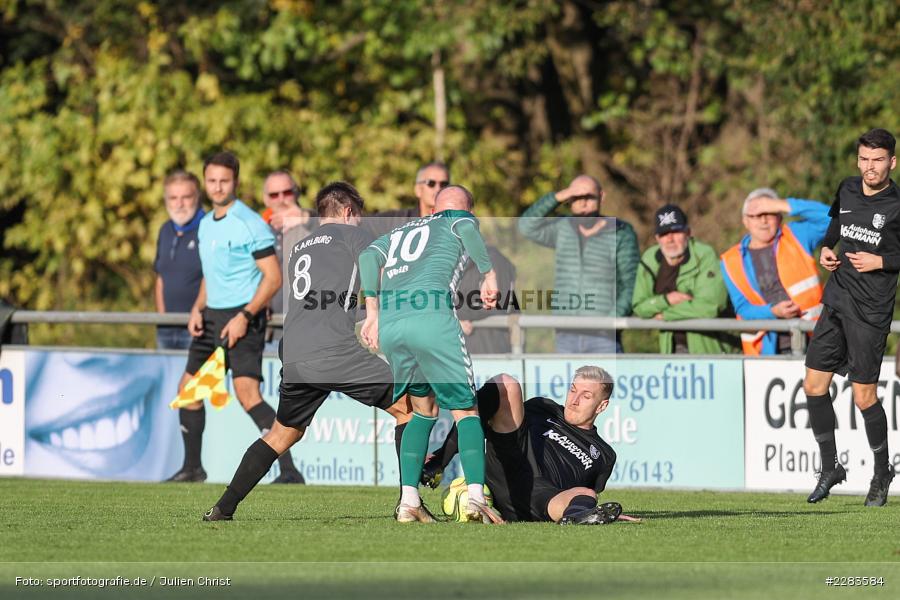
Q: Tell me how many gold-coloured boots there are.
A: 2